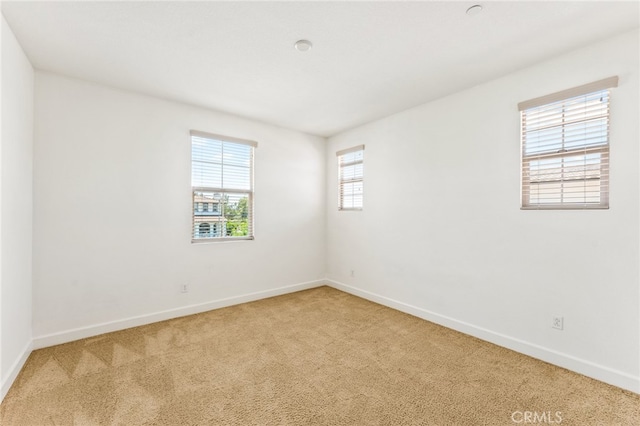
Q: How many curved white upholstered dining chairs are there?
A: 0